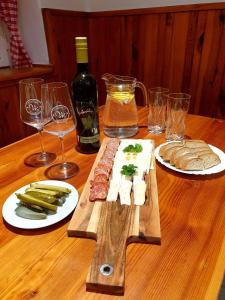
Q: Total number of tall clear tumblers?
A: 2